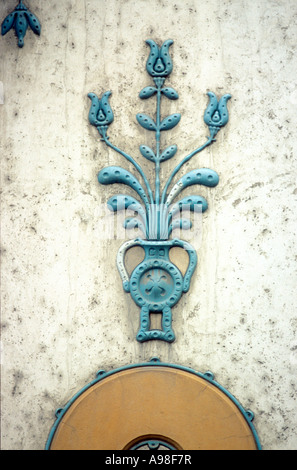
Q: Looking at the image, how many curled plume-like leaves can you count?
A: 6